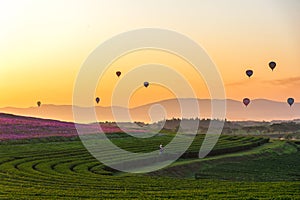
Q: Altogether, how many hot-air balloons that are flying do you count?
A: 8